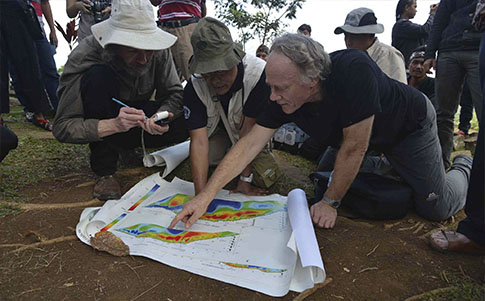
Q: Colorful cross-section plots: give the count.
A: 3